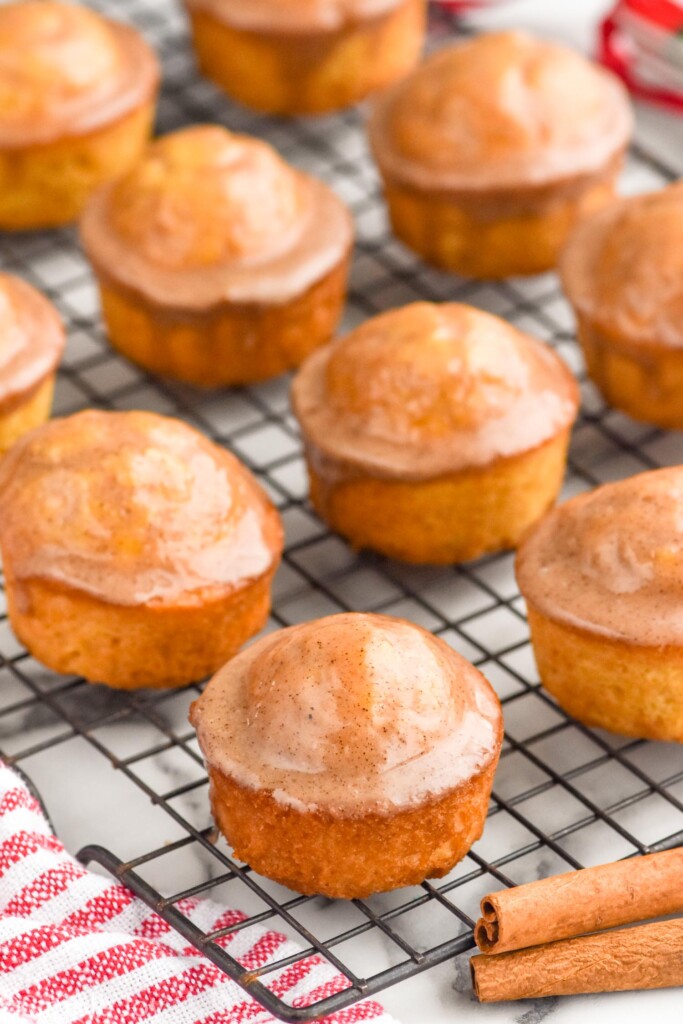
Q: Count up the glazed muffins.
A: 10